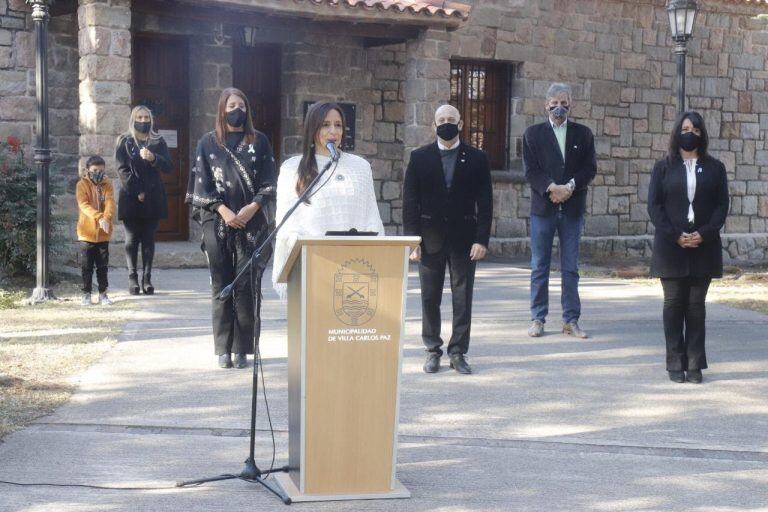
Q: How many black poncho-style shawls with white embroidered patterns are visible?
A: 1